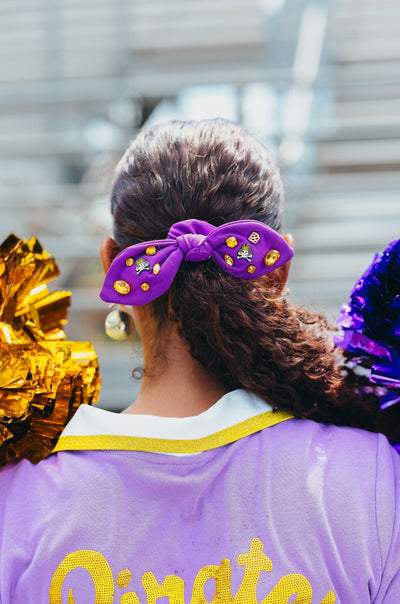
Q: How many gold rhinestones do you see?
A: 9